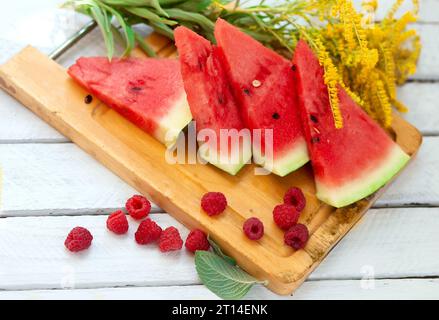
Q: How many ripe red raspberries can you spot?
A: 11